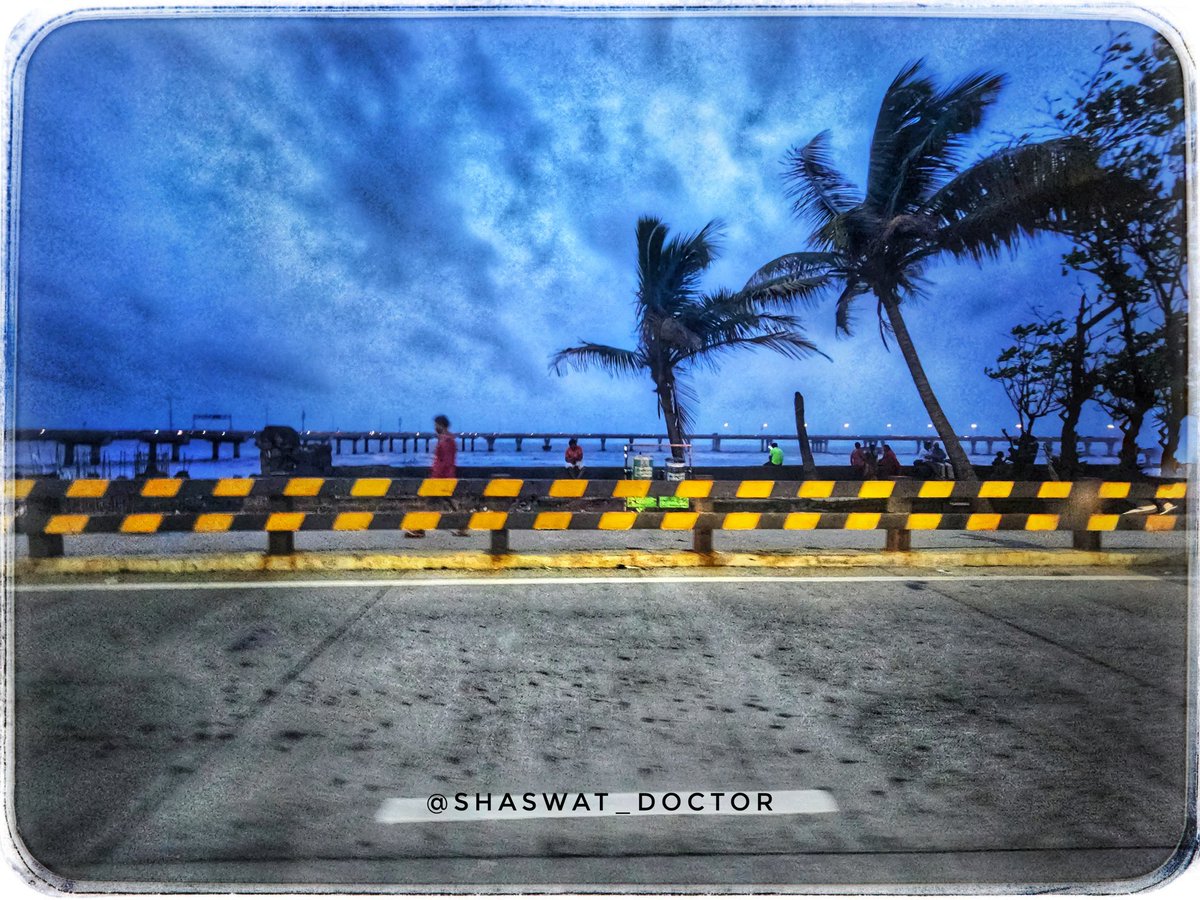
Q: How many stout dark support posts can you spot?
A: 6